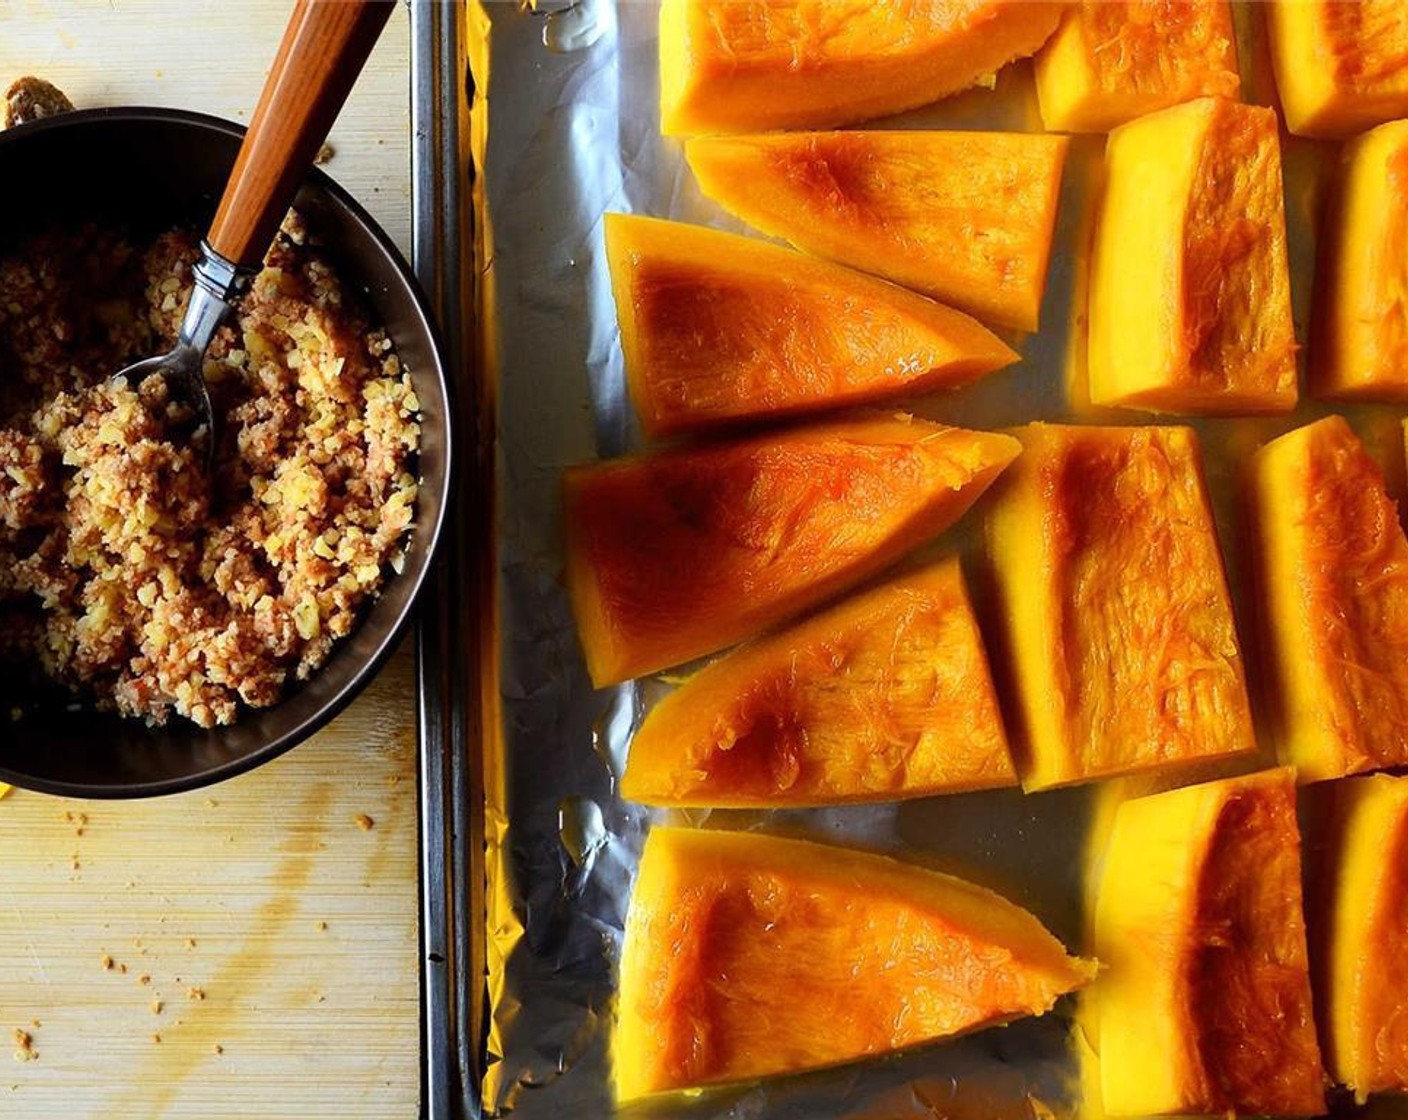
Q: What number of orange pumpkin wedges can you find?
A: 14